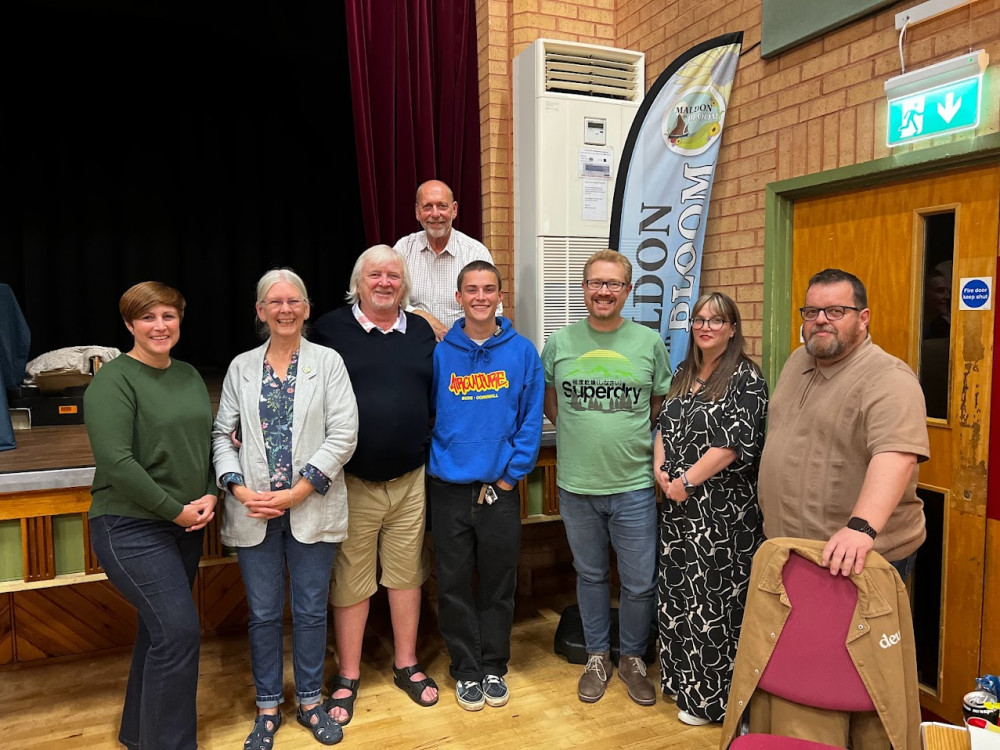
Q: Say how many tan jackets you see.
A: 1